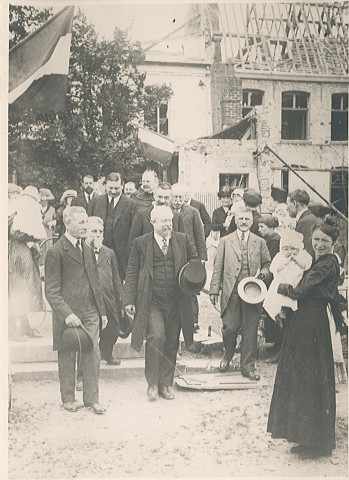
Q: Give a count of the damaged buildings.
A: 2